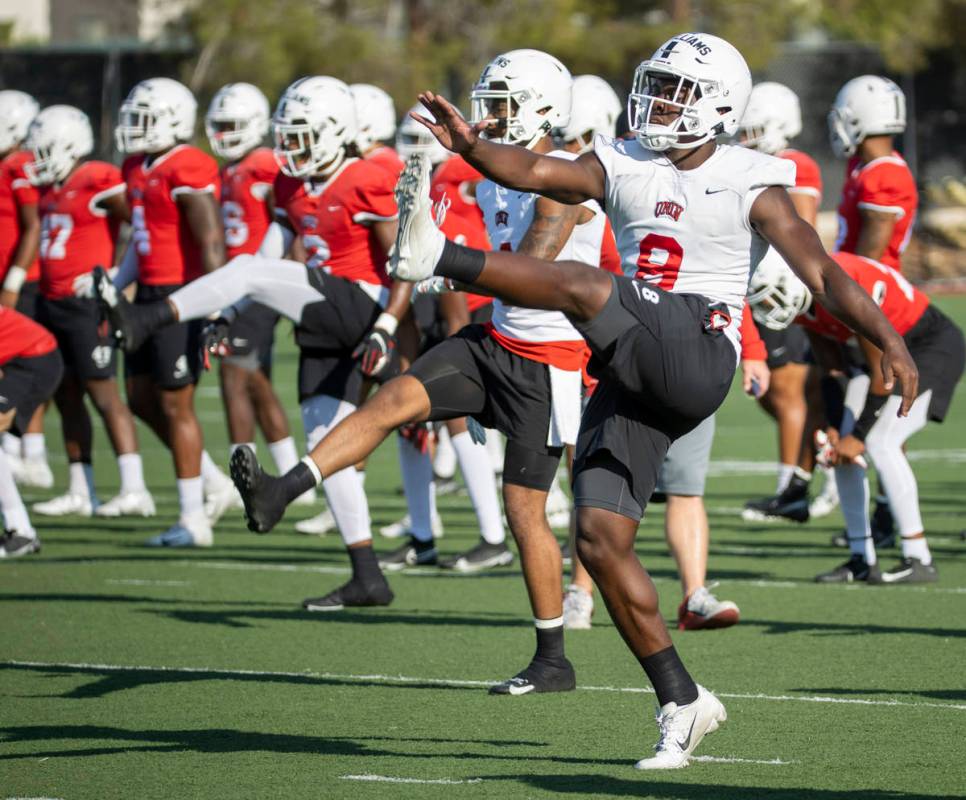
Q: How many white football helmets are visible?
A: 13